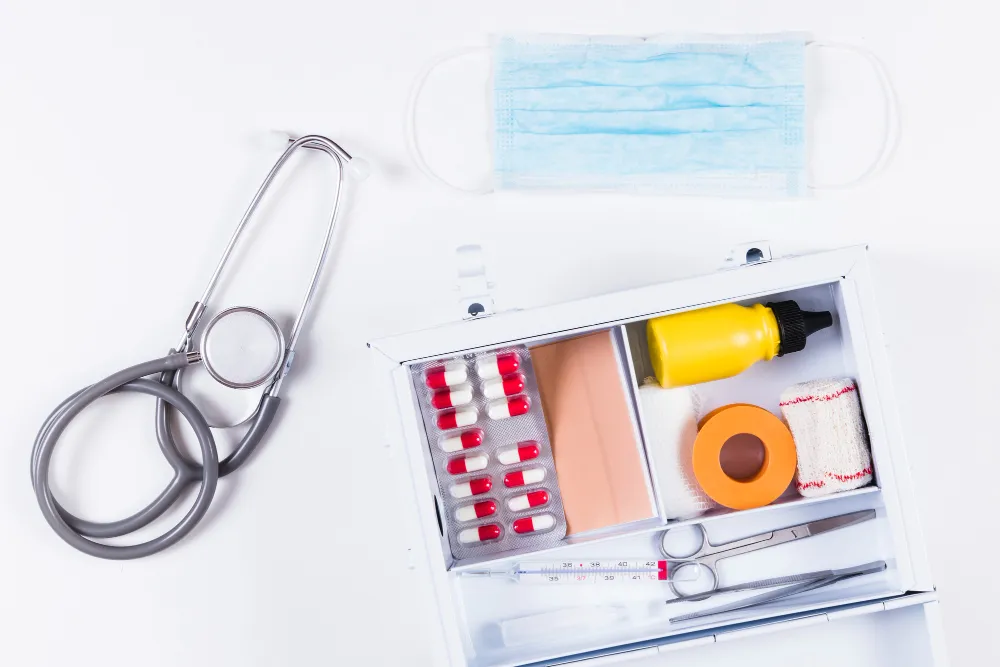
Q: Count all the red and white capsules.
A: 15